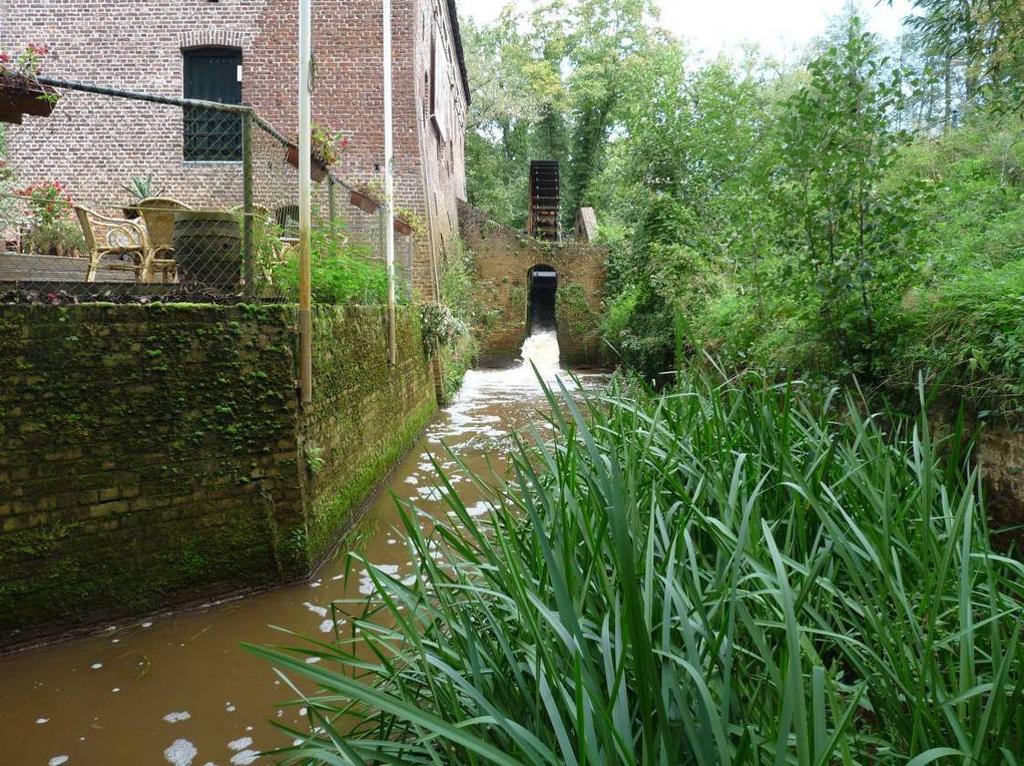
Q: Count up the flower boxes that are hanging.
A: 4